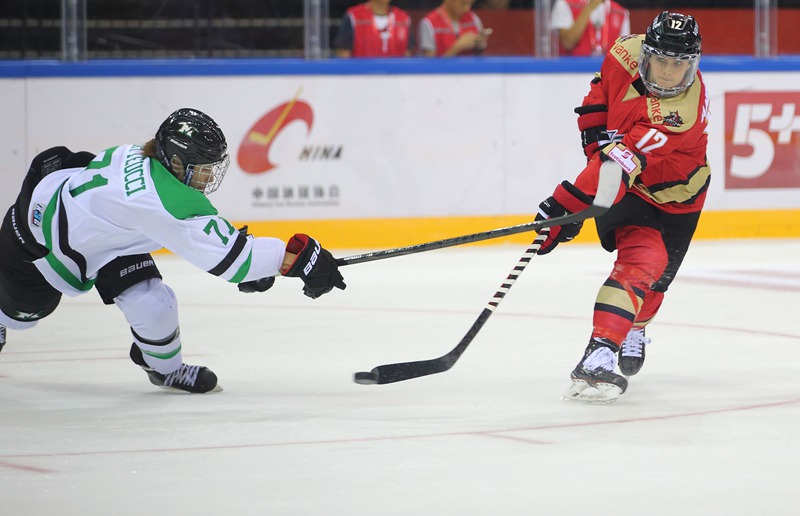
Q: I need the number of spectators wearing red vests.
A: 3